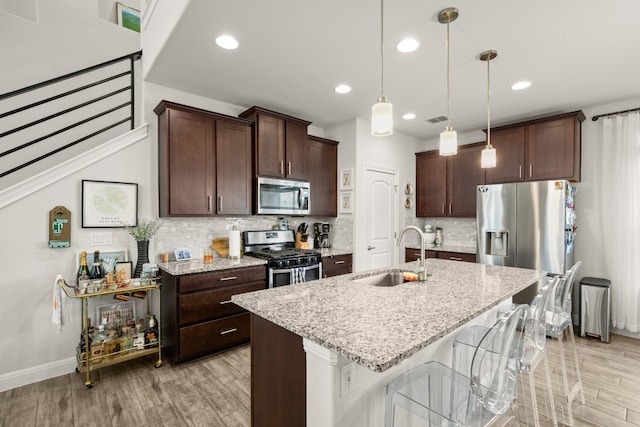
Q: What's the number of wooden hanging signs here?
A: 1